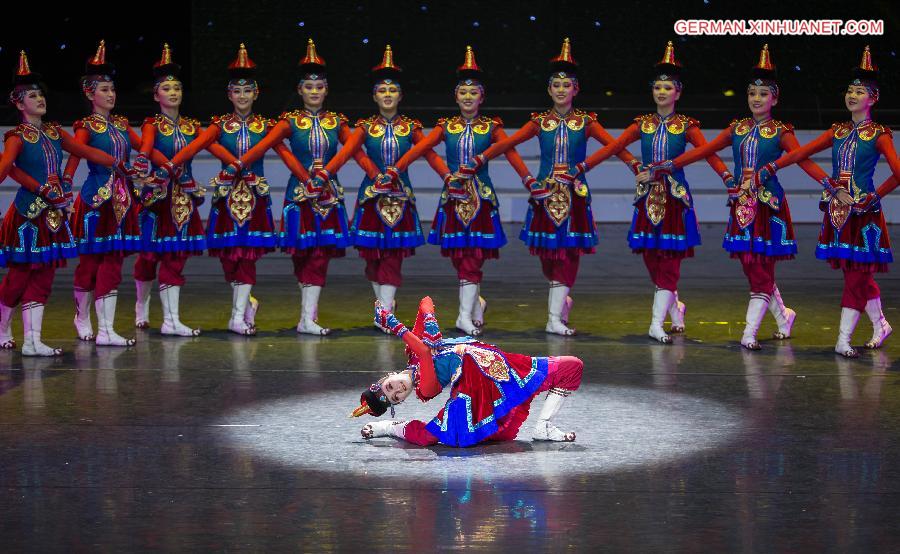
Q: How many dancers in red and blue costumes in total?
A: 12